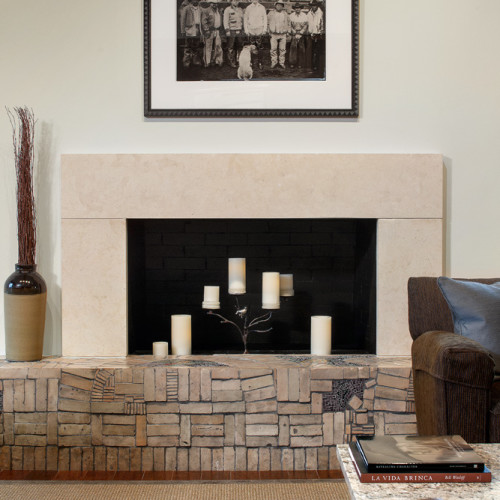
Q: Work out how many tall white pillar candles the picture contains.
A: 4